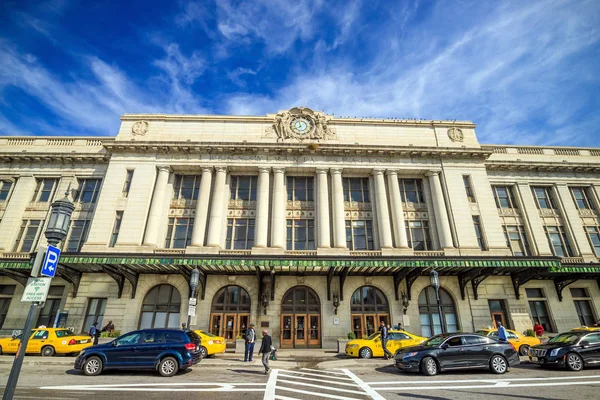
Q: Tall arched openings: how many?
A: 5